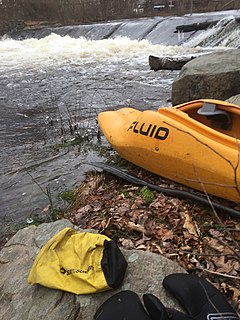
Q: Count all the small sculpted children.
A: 0